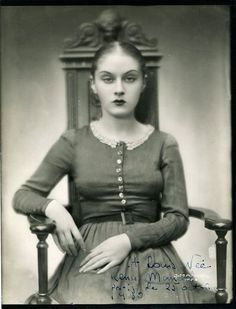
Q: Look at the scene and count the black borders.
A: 3